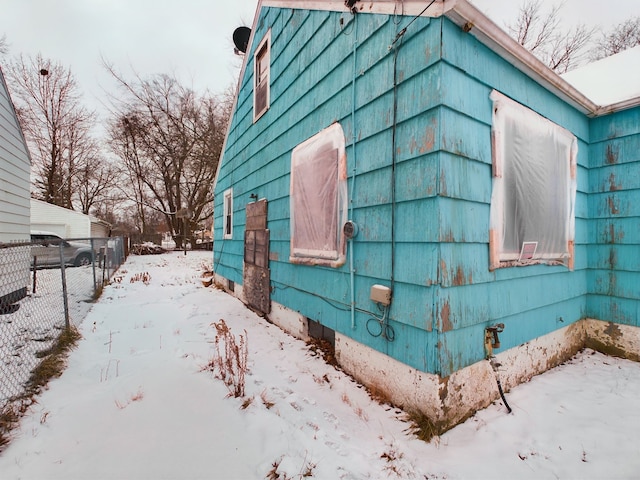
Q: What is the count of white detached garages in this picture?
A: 1